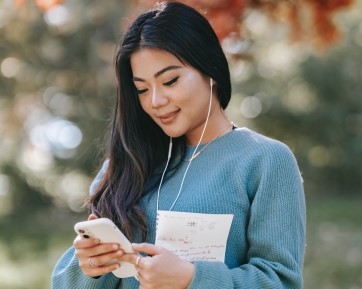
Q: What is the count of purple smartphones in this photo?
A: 0